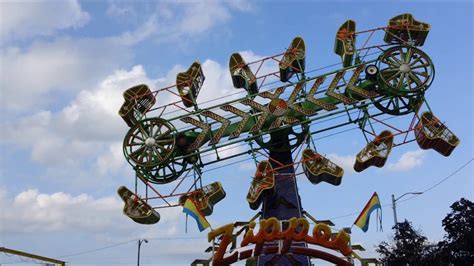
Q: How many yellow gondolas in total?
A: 12